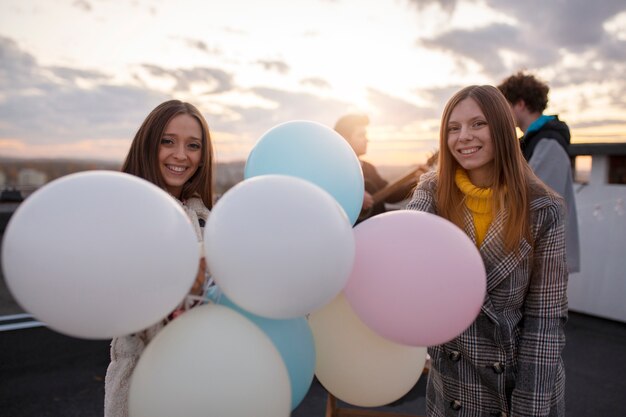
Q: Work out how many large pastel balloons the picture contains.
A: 7